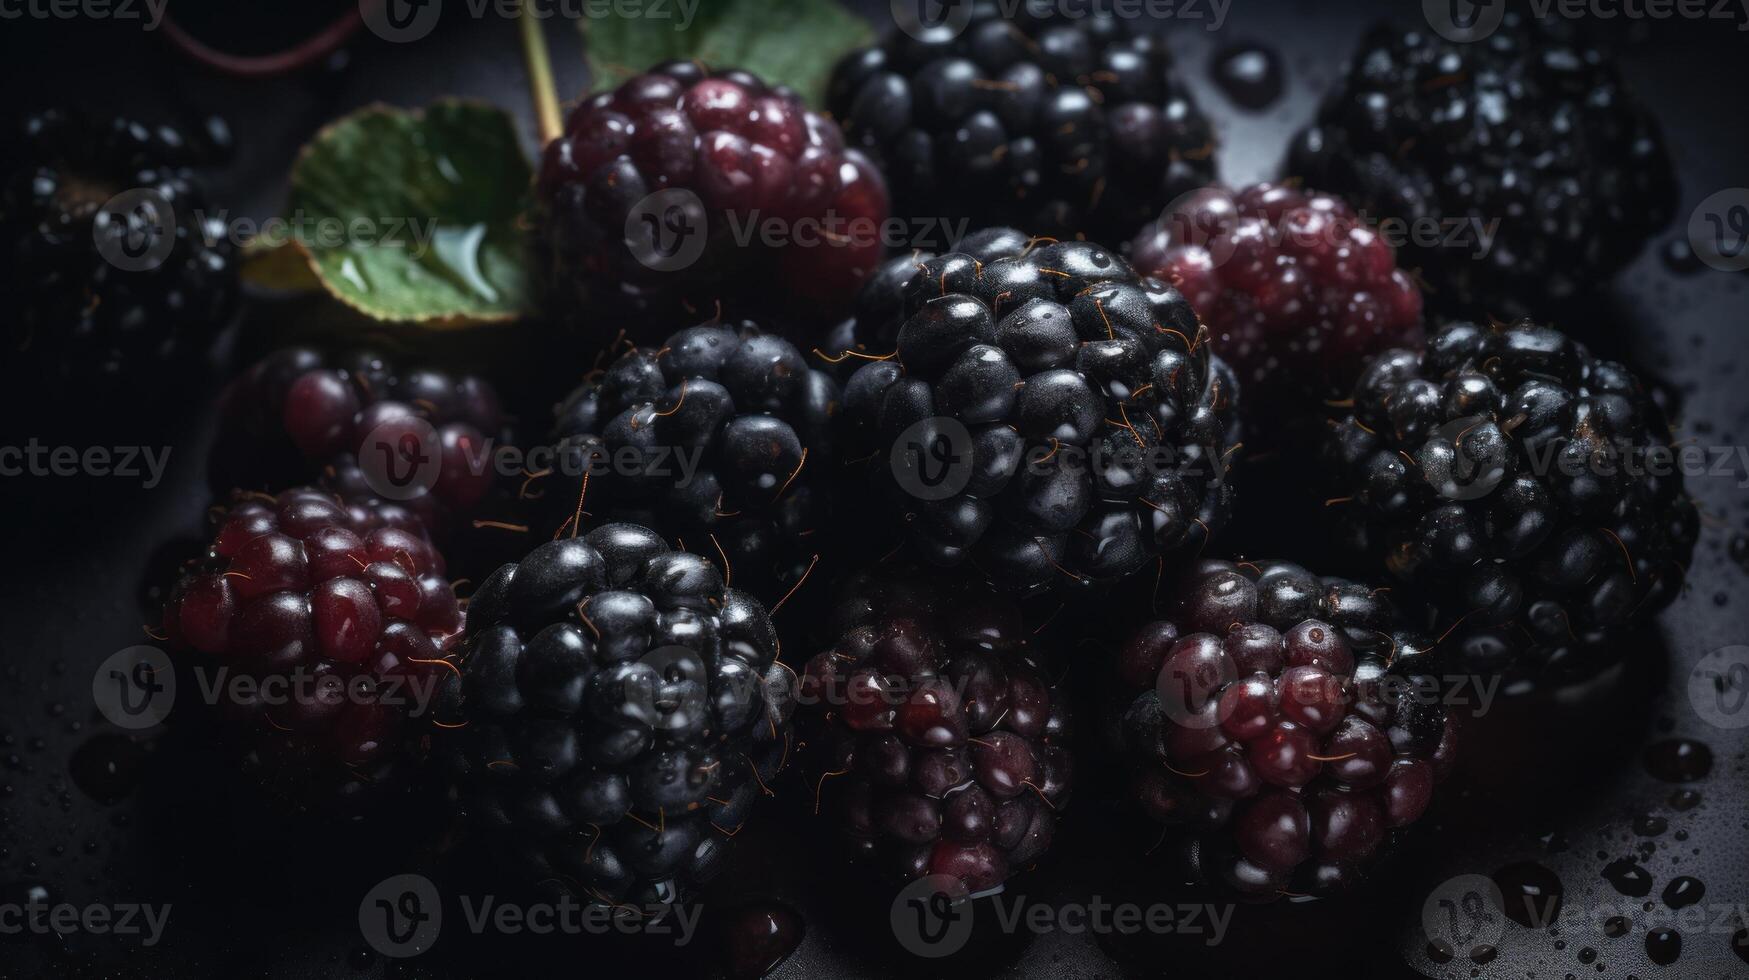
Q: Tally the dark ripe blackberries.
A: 7